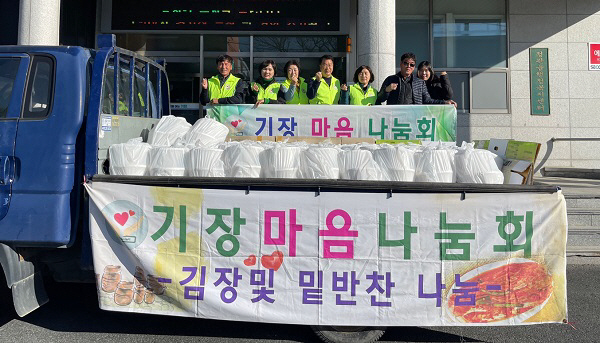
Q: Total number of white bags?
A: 12